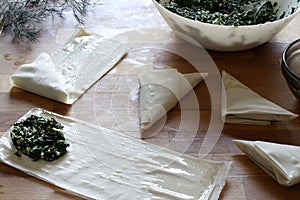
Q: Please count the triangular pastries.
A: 3